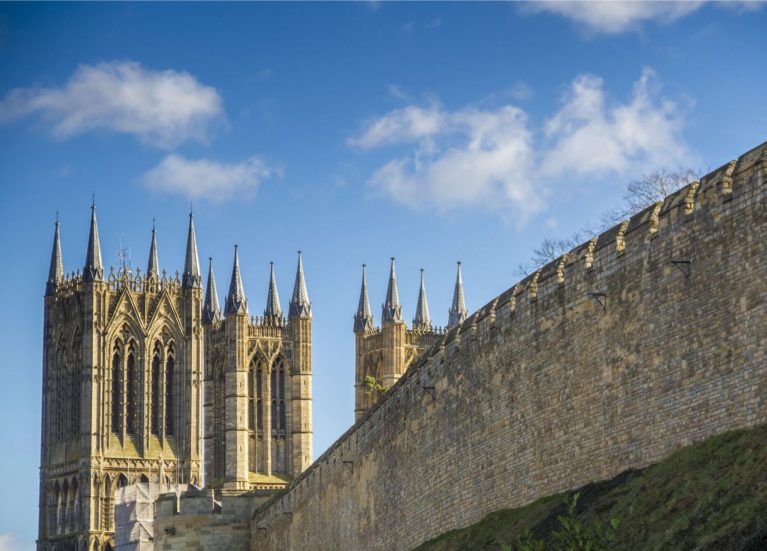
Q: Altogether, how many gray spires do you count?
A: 12